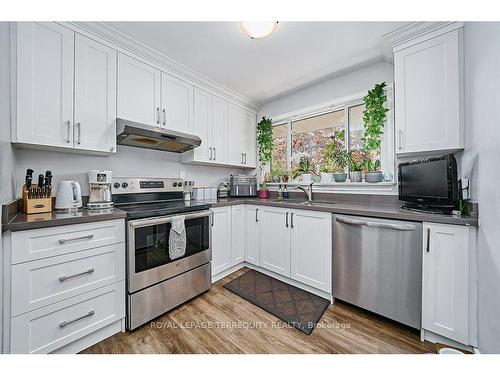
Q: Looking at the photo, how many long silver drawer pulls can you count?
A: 3